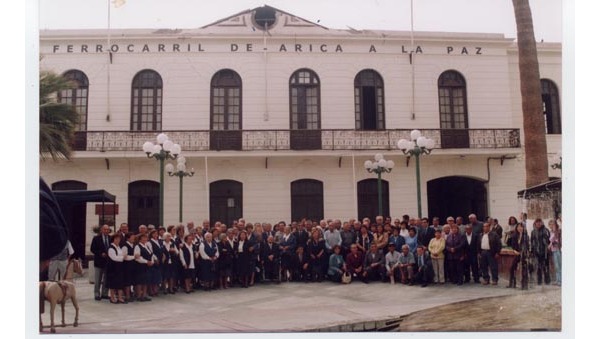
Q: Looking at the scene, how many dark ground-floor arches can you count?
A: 6